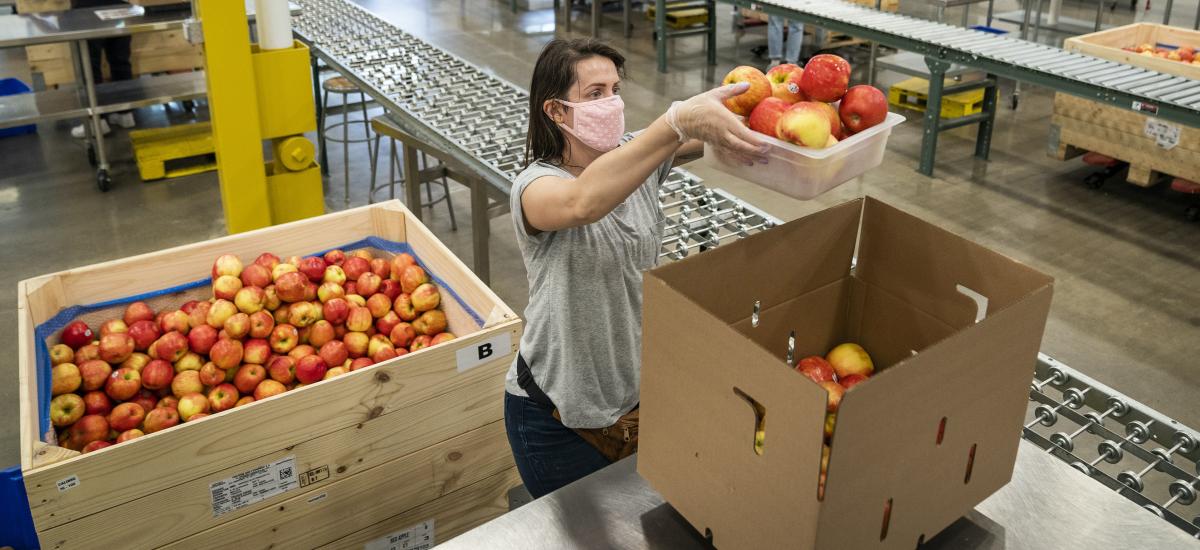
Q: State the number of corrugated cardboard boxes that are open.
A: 1